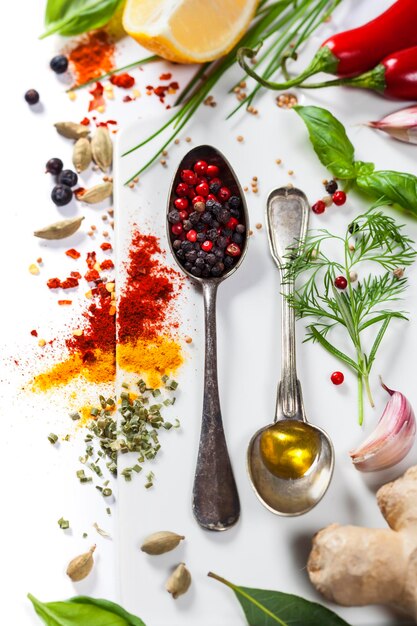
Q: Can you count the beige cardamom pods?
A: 8